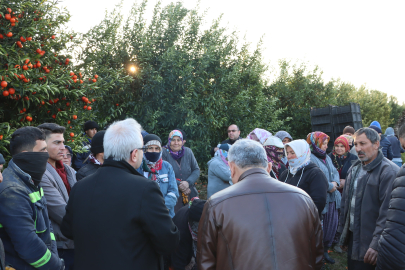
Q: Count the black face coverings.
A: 2